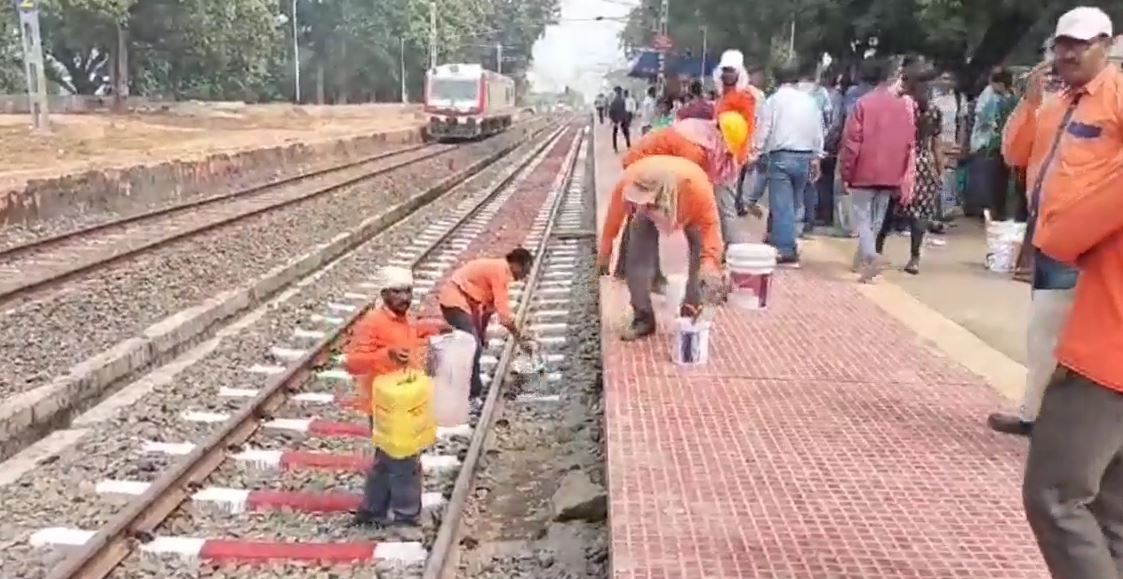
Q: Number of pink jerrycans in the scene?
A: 1